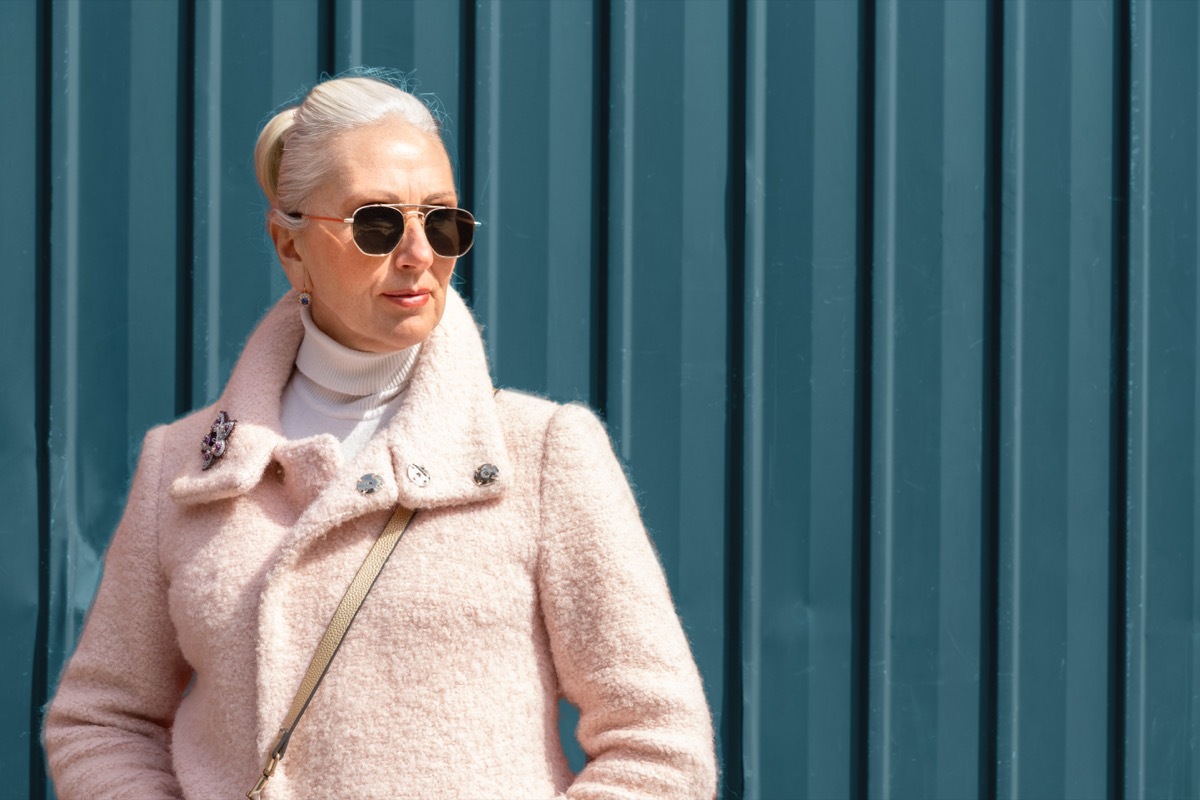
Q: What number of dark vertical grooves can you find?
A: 9